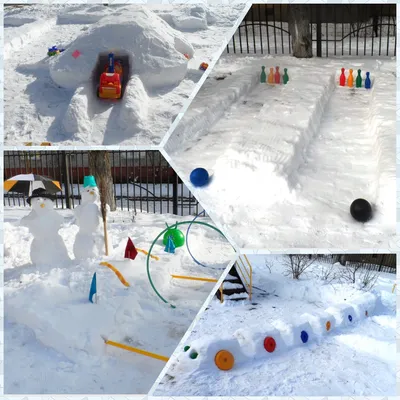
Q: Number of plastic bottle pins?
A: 8